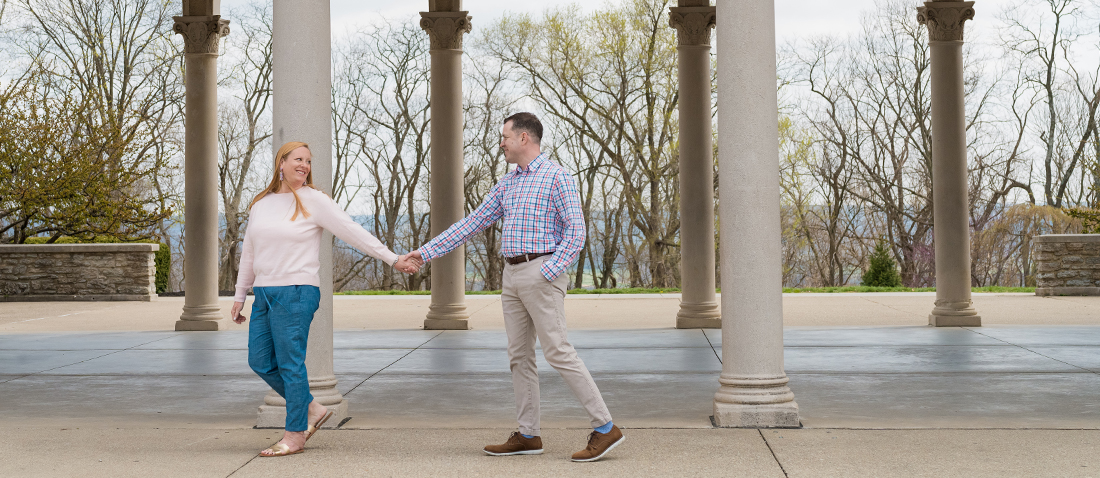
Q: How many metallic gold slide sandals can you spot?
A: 2